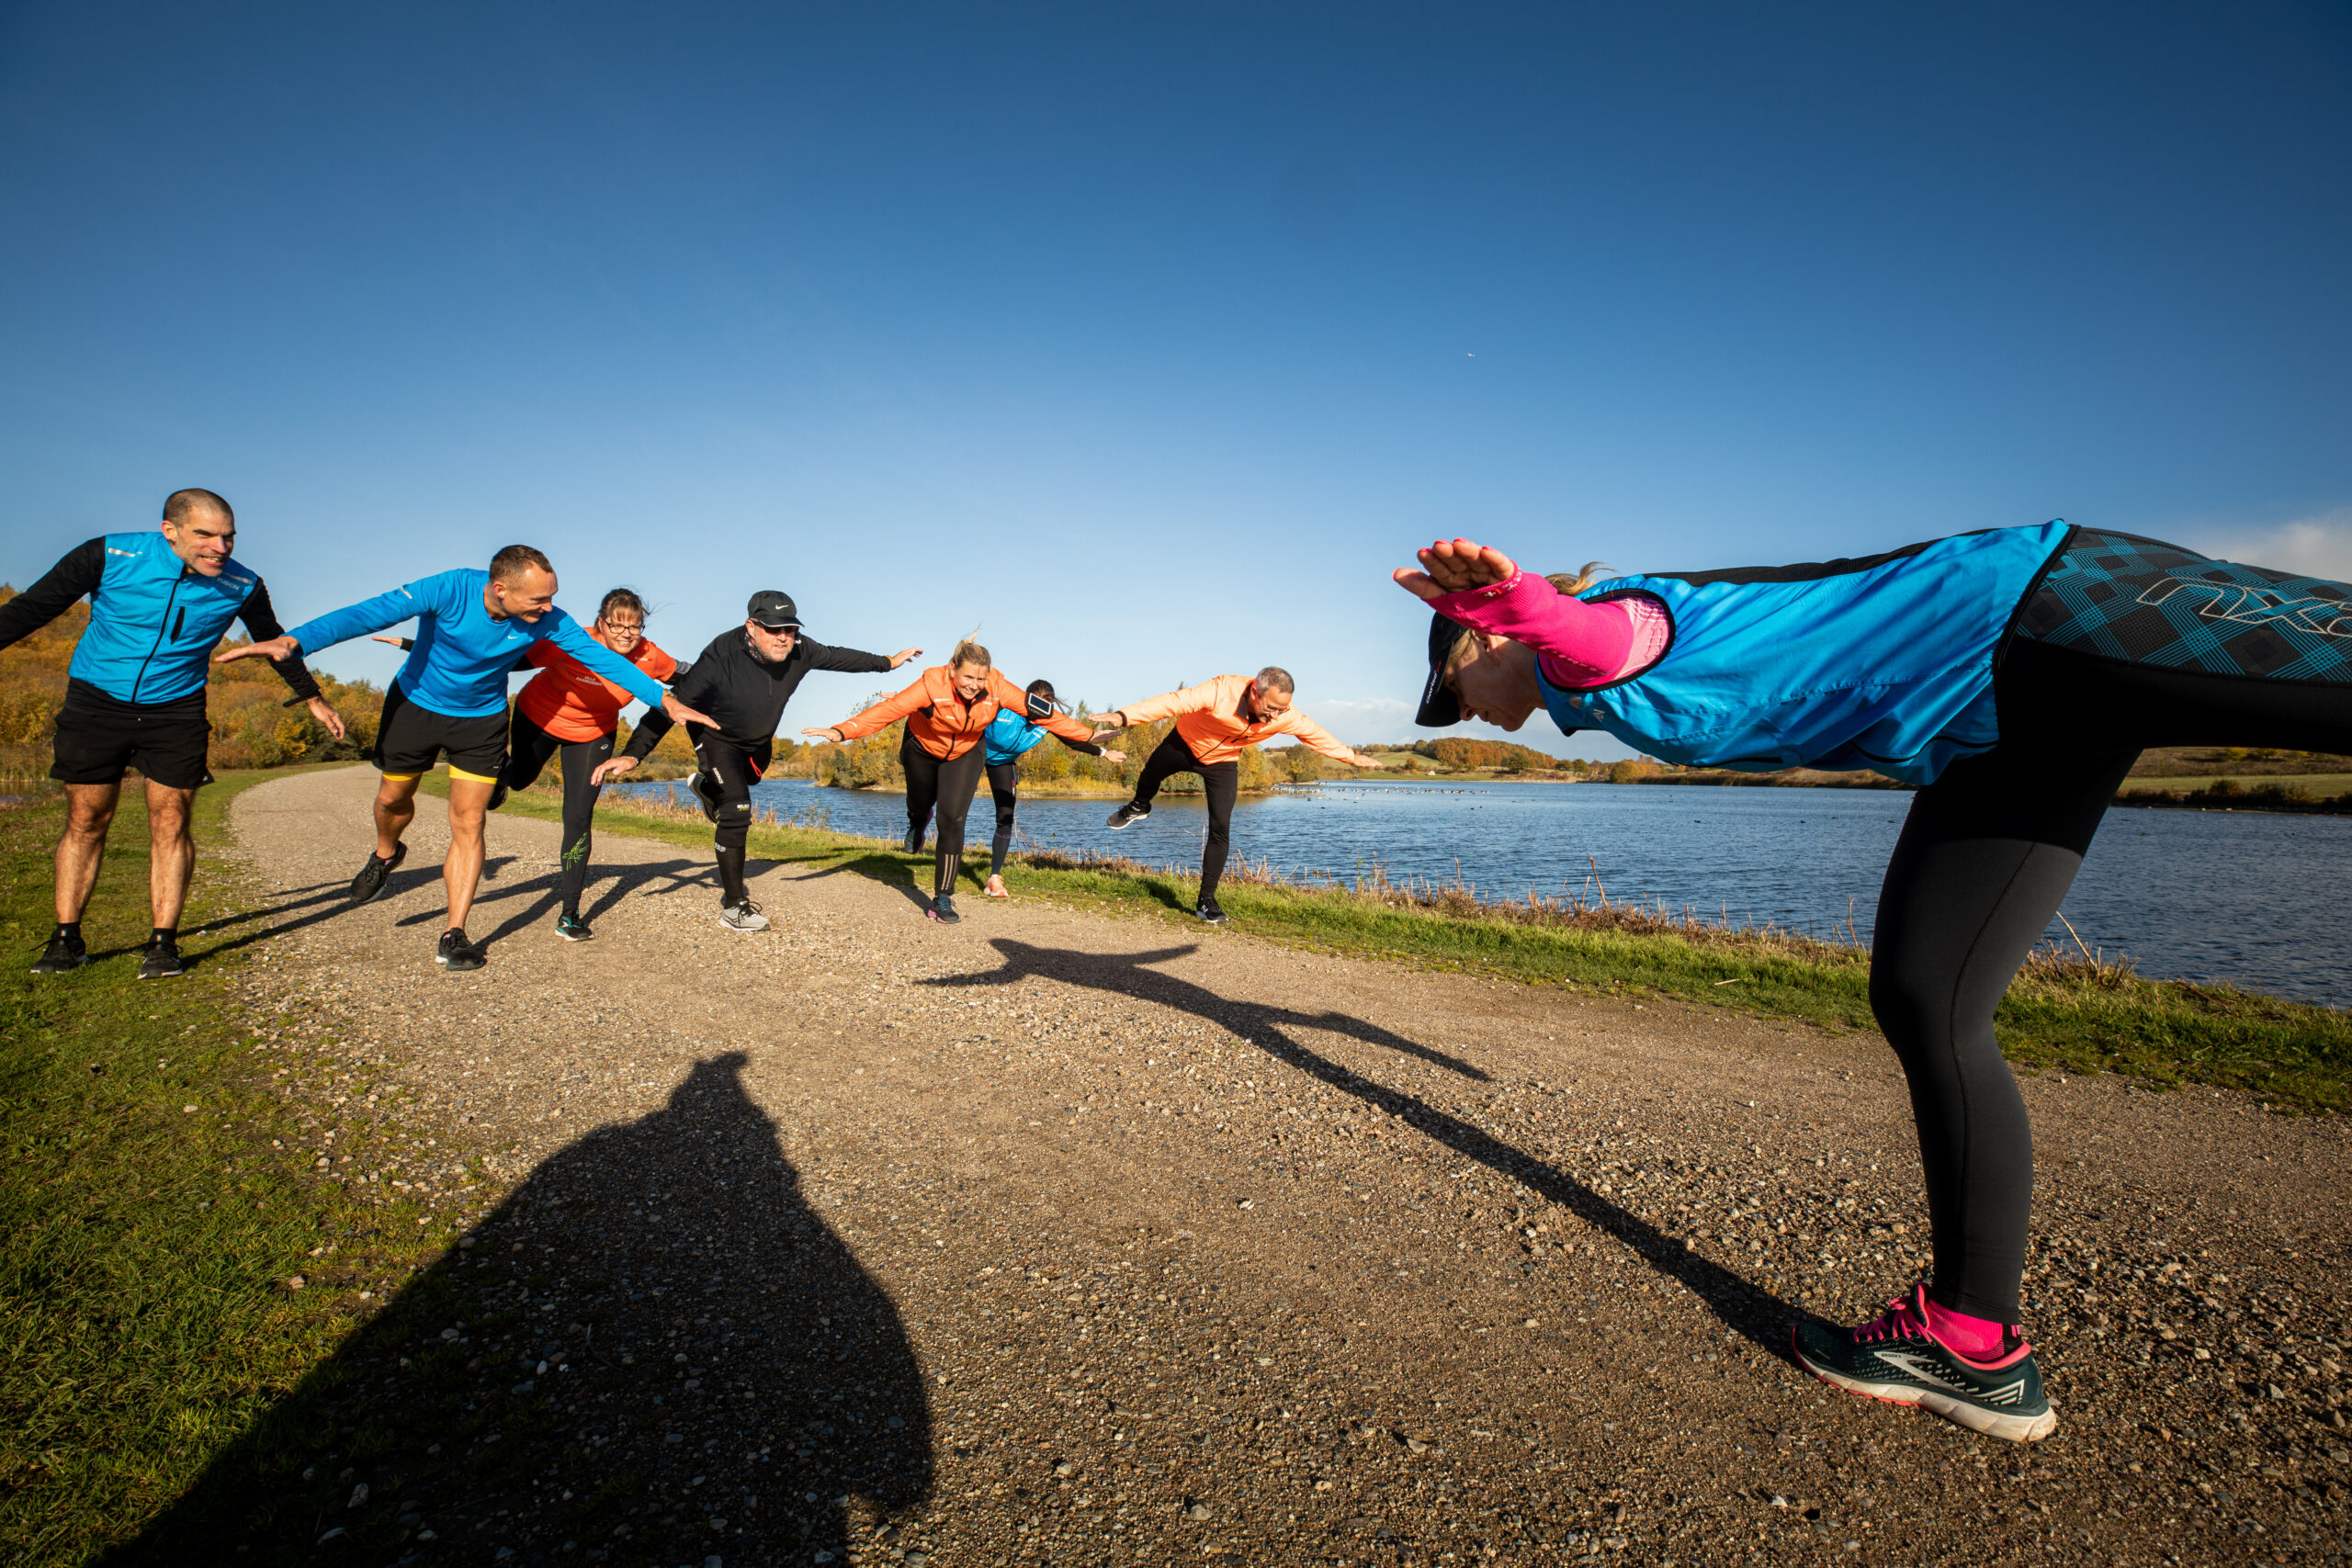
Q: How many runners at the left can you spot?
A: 7